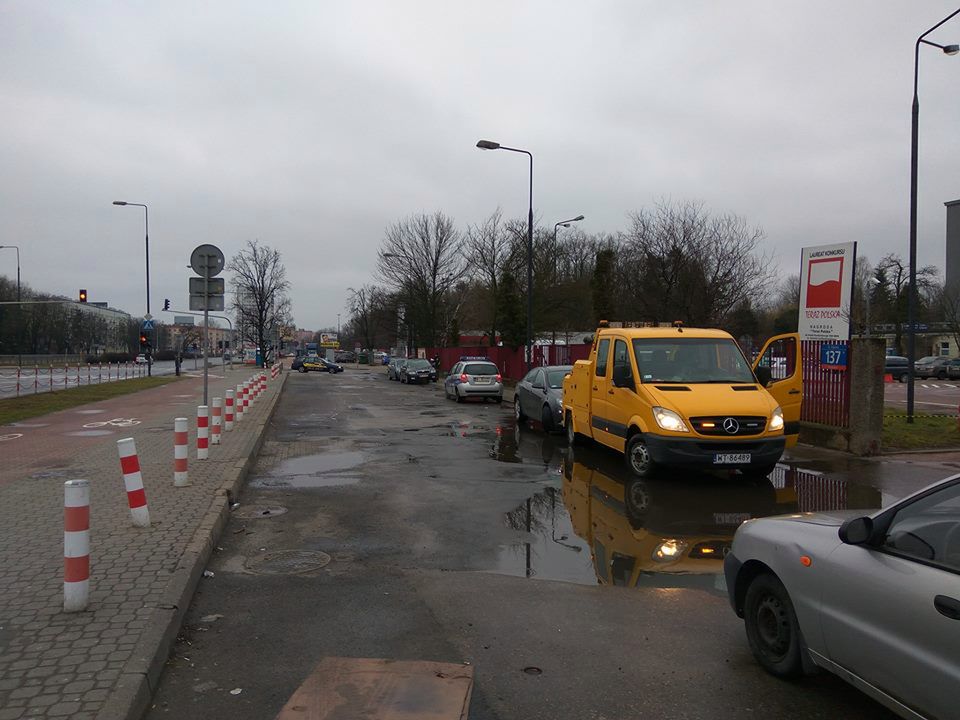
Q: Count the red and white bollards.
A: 12